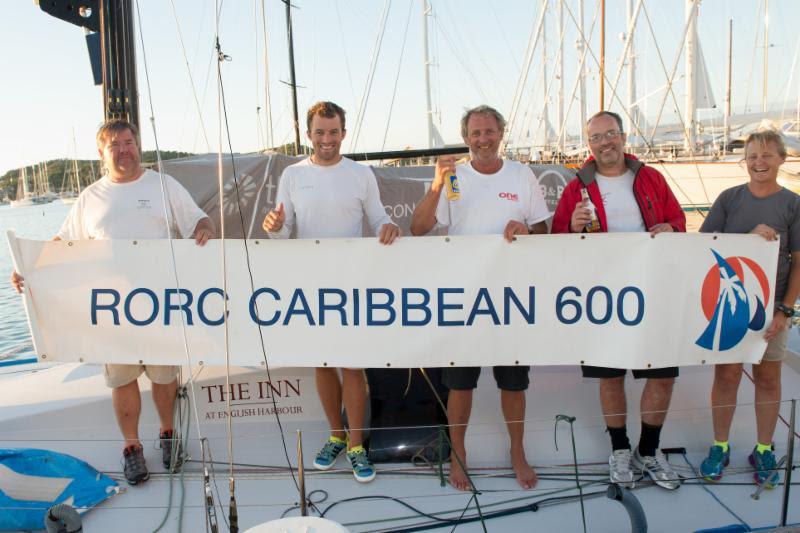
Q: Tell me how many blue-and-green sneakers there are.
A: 4